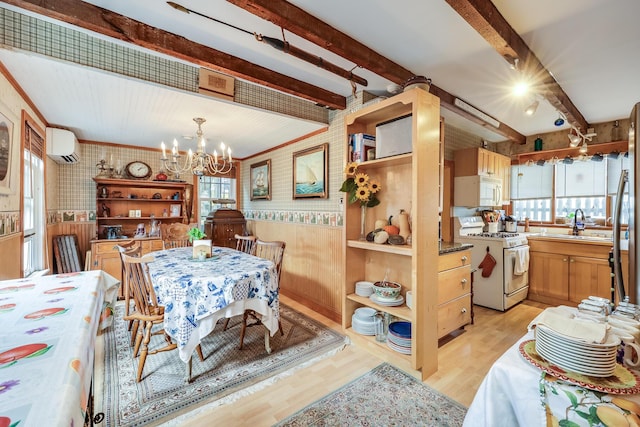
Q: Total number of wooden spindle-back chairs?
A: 5